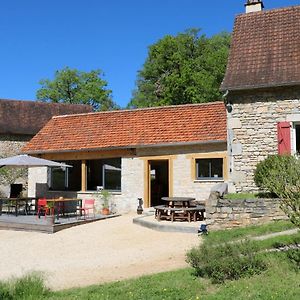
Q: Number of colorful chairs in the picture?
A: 2